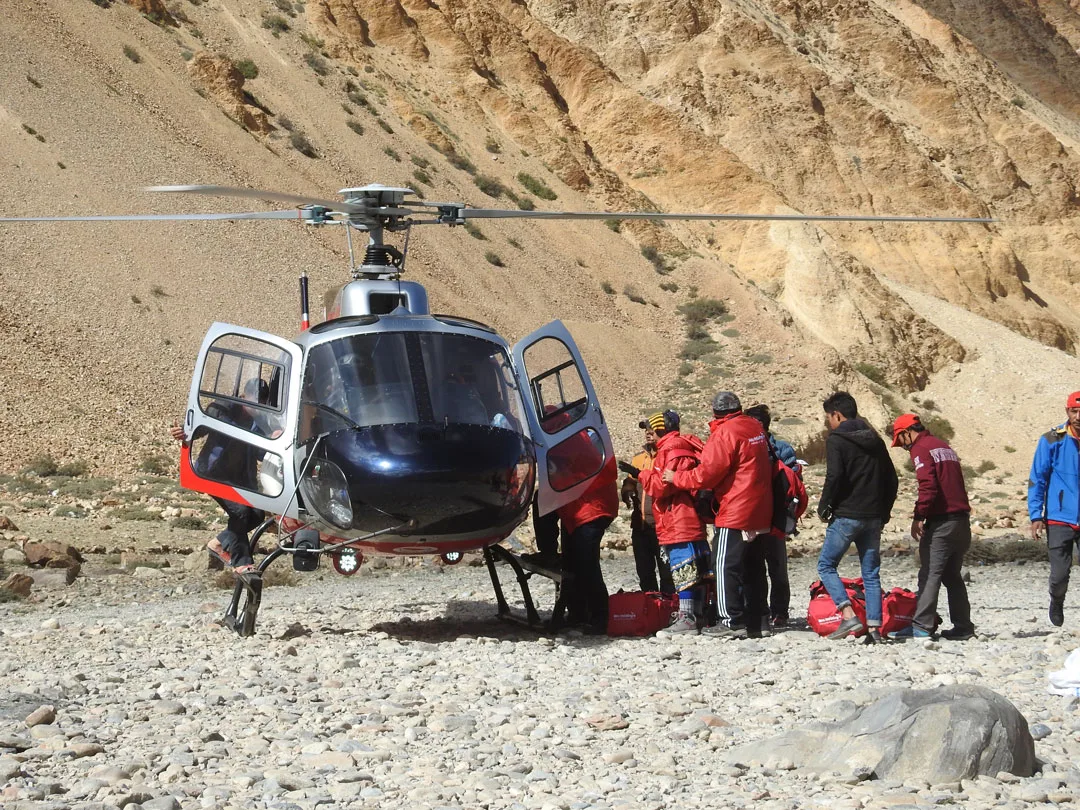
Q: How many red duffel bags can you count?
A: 3